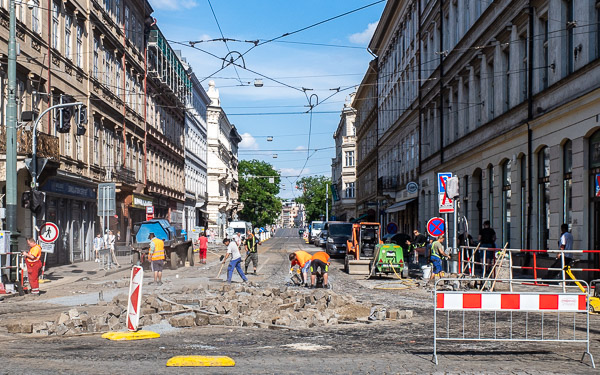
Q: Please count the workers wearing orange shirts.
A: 4